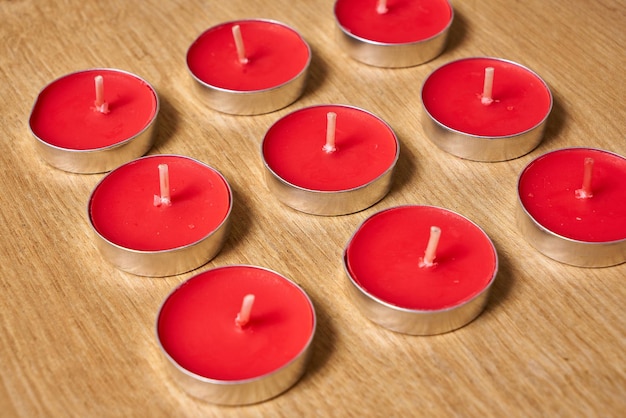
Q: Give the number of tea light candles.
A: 9